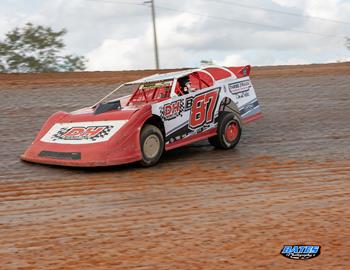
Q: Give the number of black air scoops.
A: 1